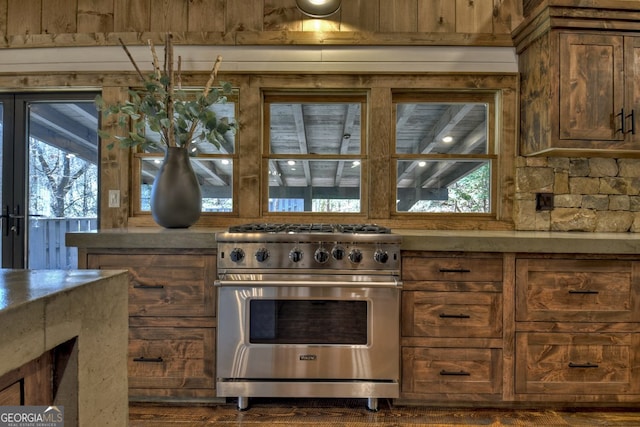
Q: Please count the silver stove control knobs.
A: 7